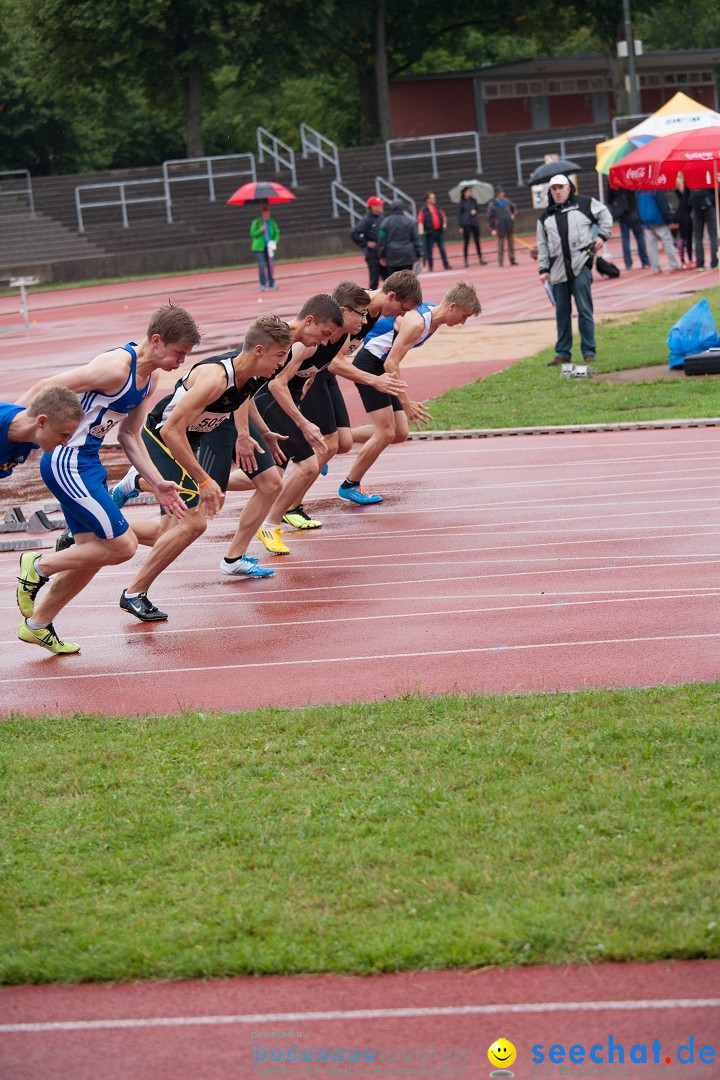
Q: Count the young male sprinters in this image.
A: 7